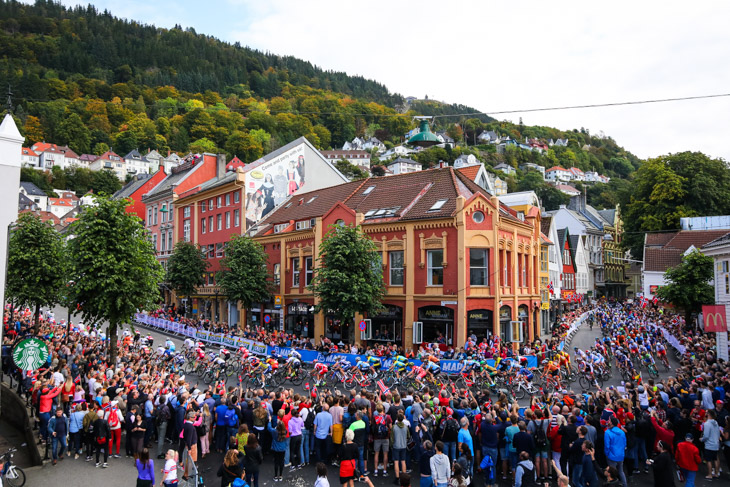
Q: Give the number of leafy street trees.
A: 6